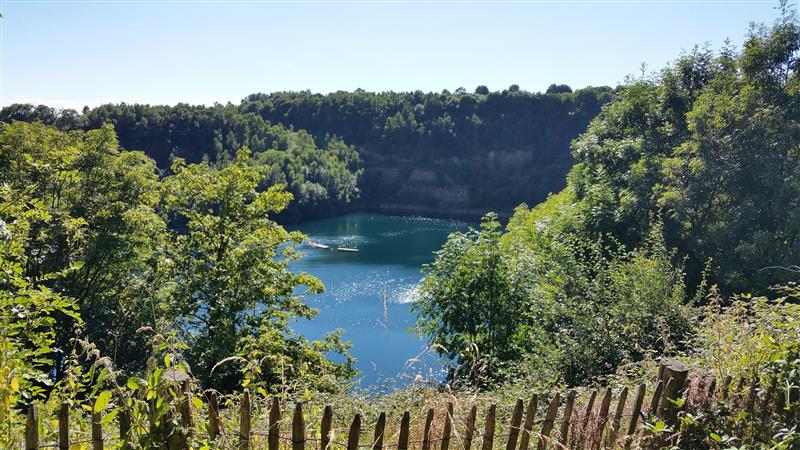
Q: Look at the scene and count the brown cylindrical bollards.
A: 2